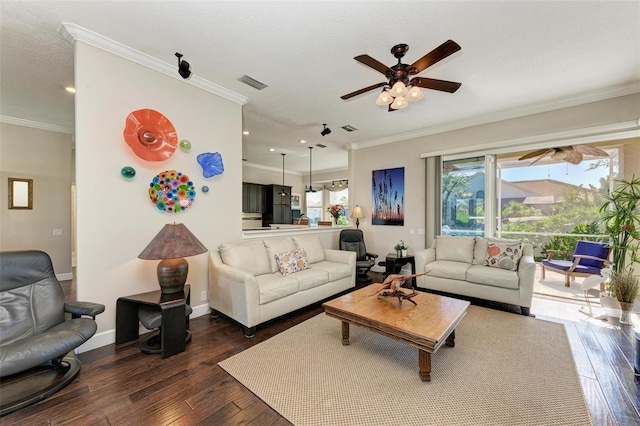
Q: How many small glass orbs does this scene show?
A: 3